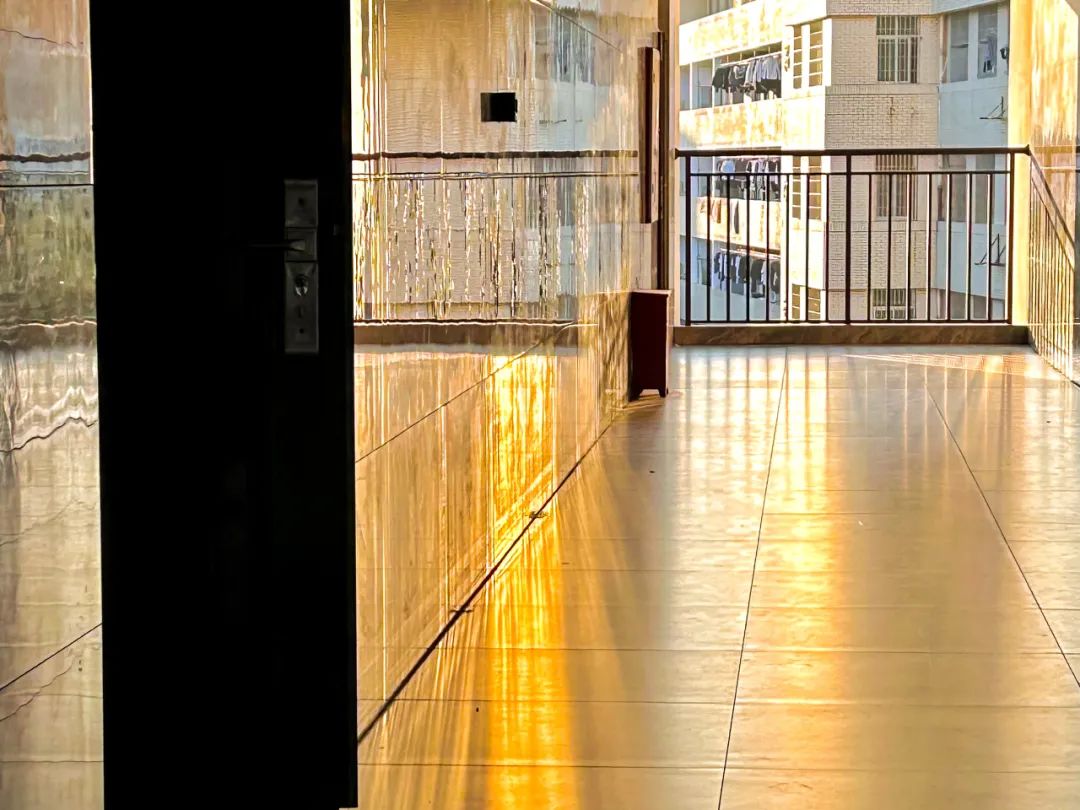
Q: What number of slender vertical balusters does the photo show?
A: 14